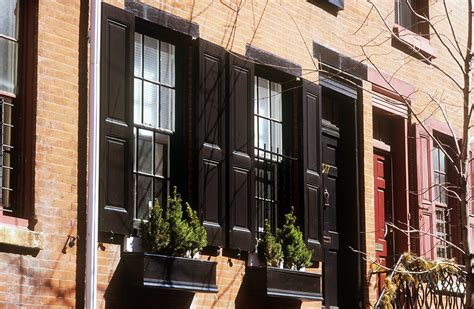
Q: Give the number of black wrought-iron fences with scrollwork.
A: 1